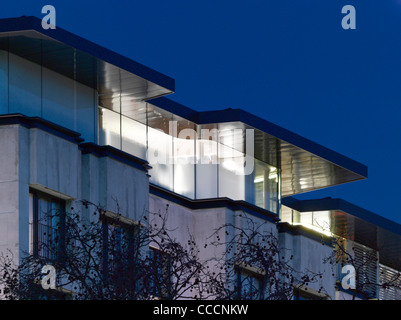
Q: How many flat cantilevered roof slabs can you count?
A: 3